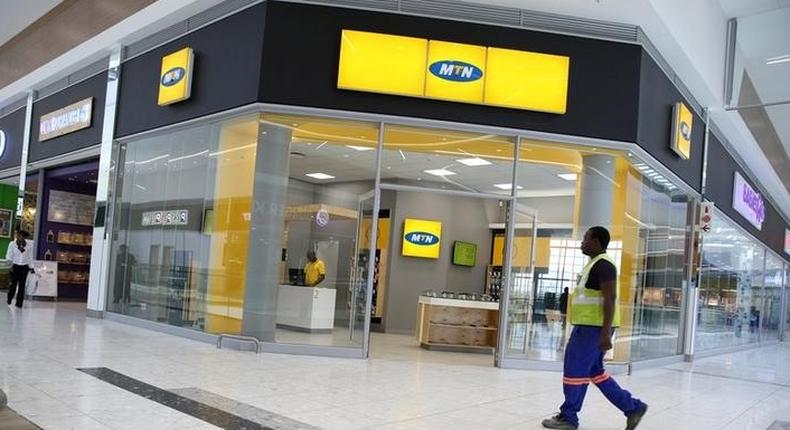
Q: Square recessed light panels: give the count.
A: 6